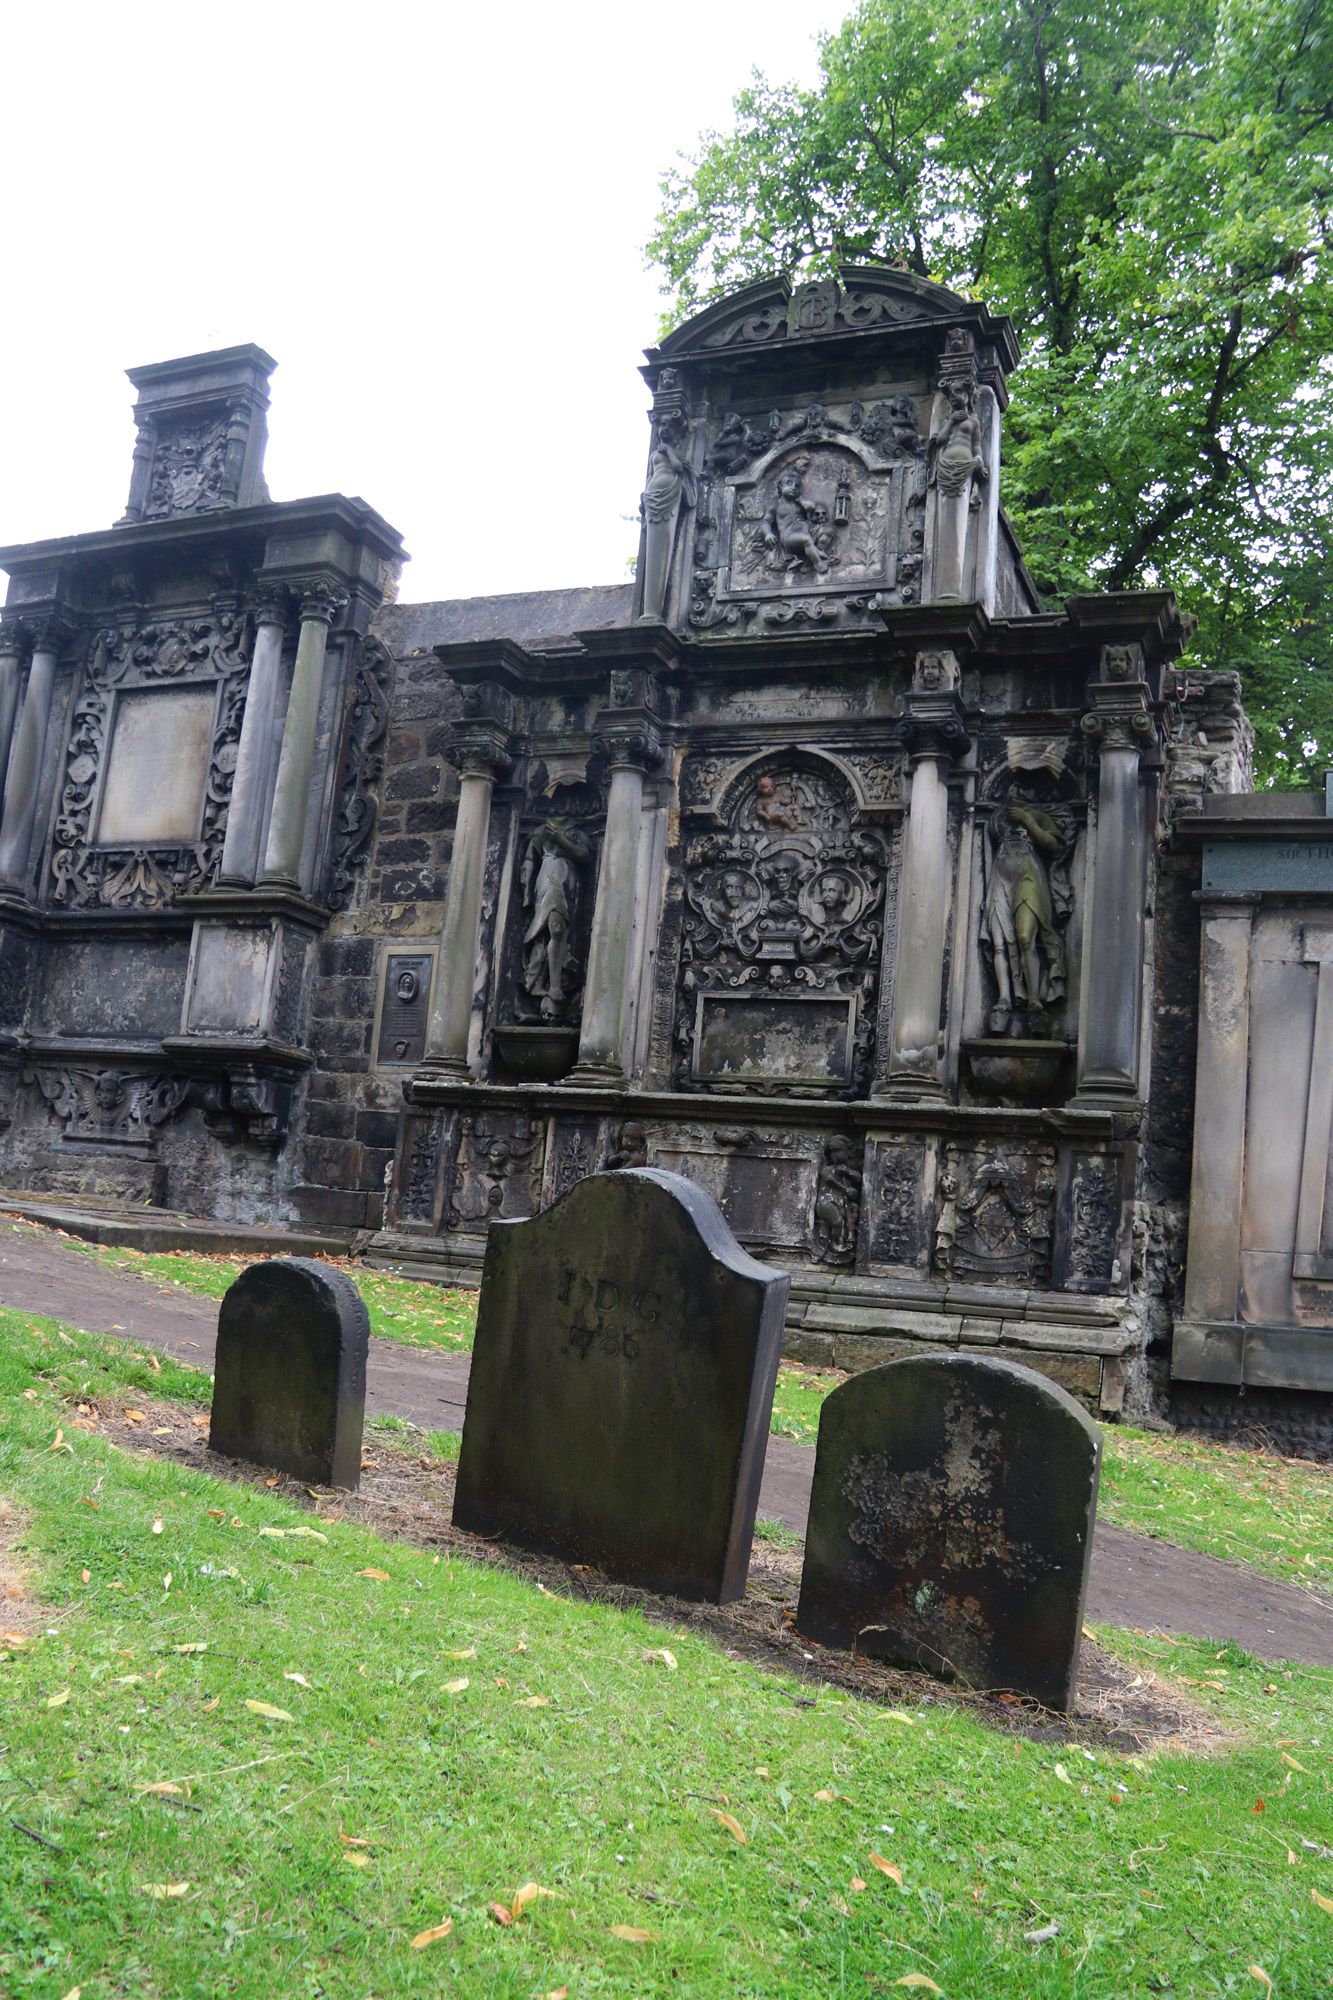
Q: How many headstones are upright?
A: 3